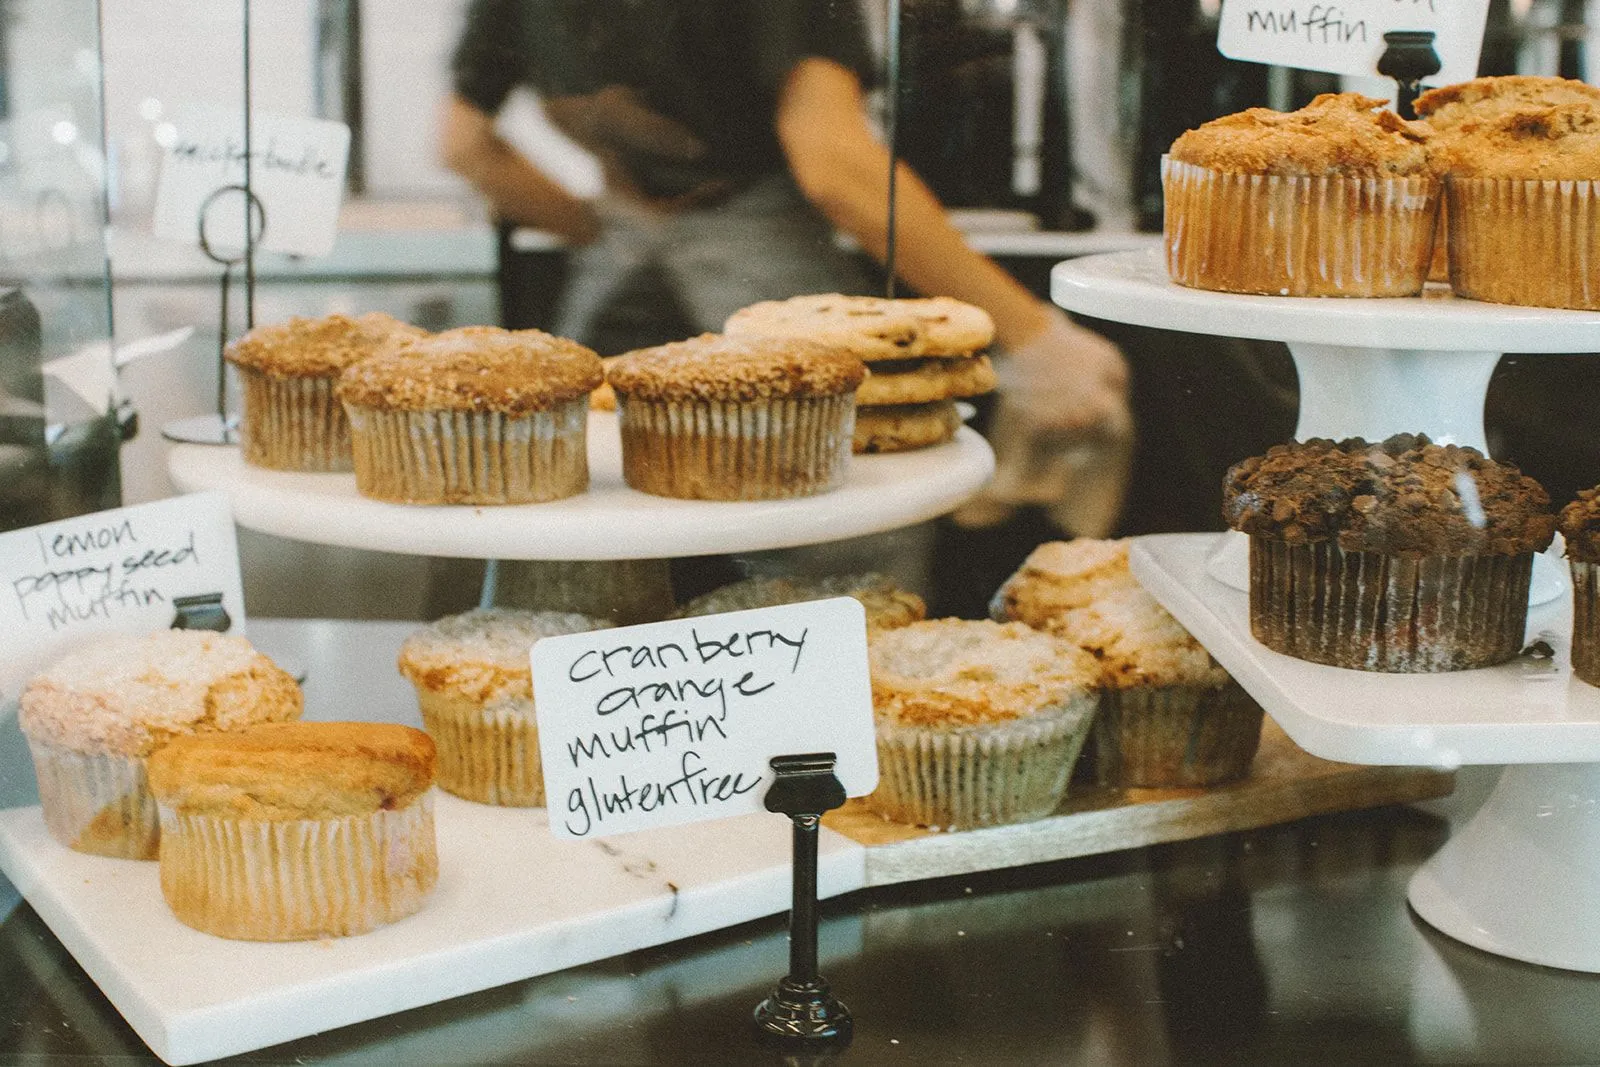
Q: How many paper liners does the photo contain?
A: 12